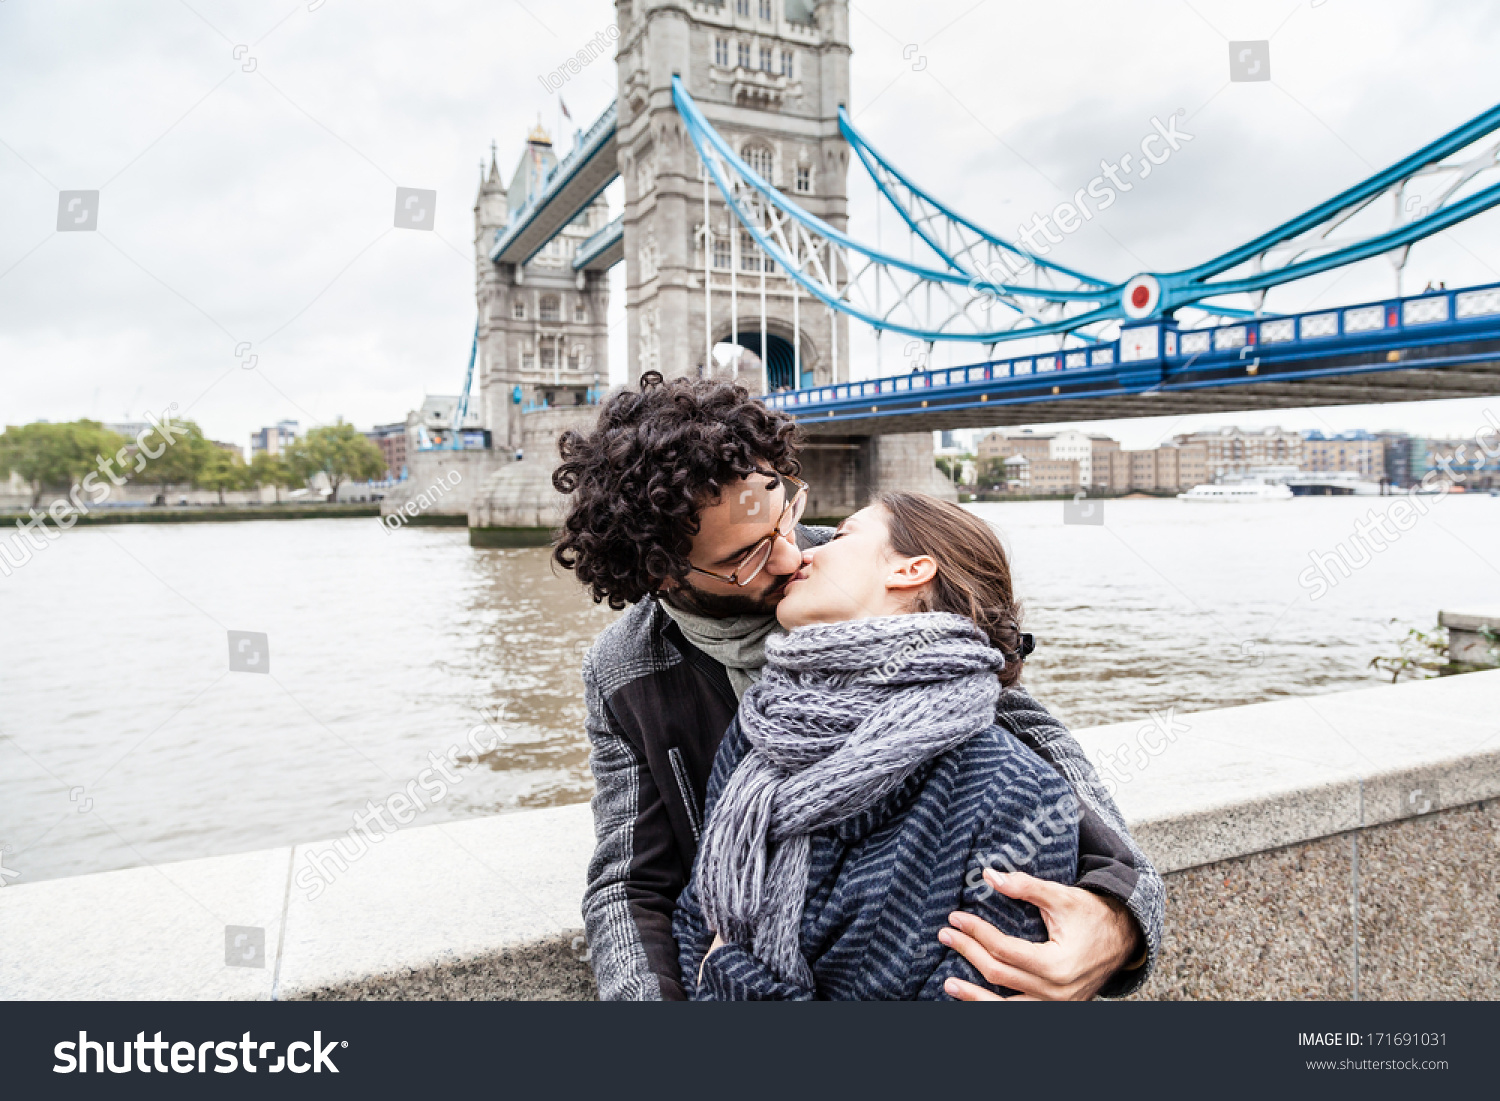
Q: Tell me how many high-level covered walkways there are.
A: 2